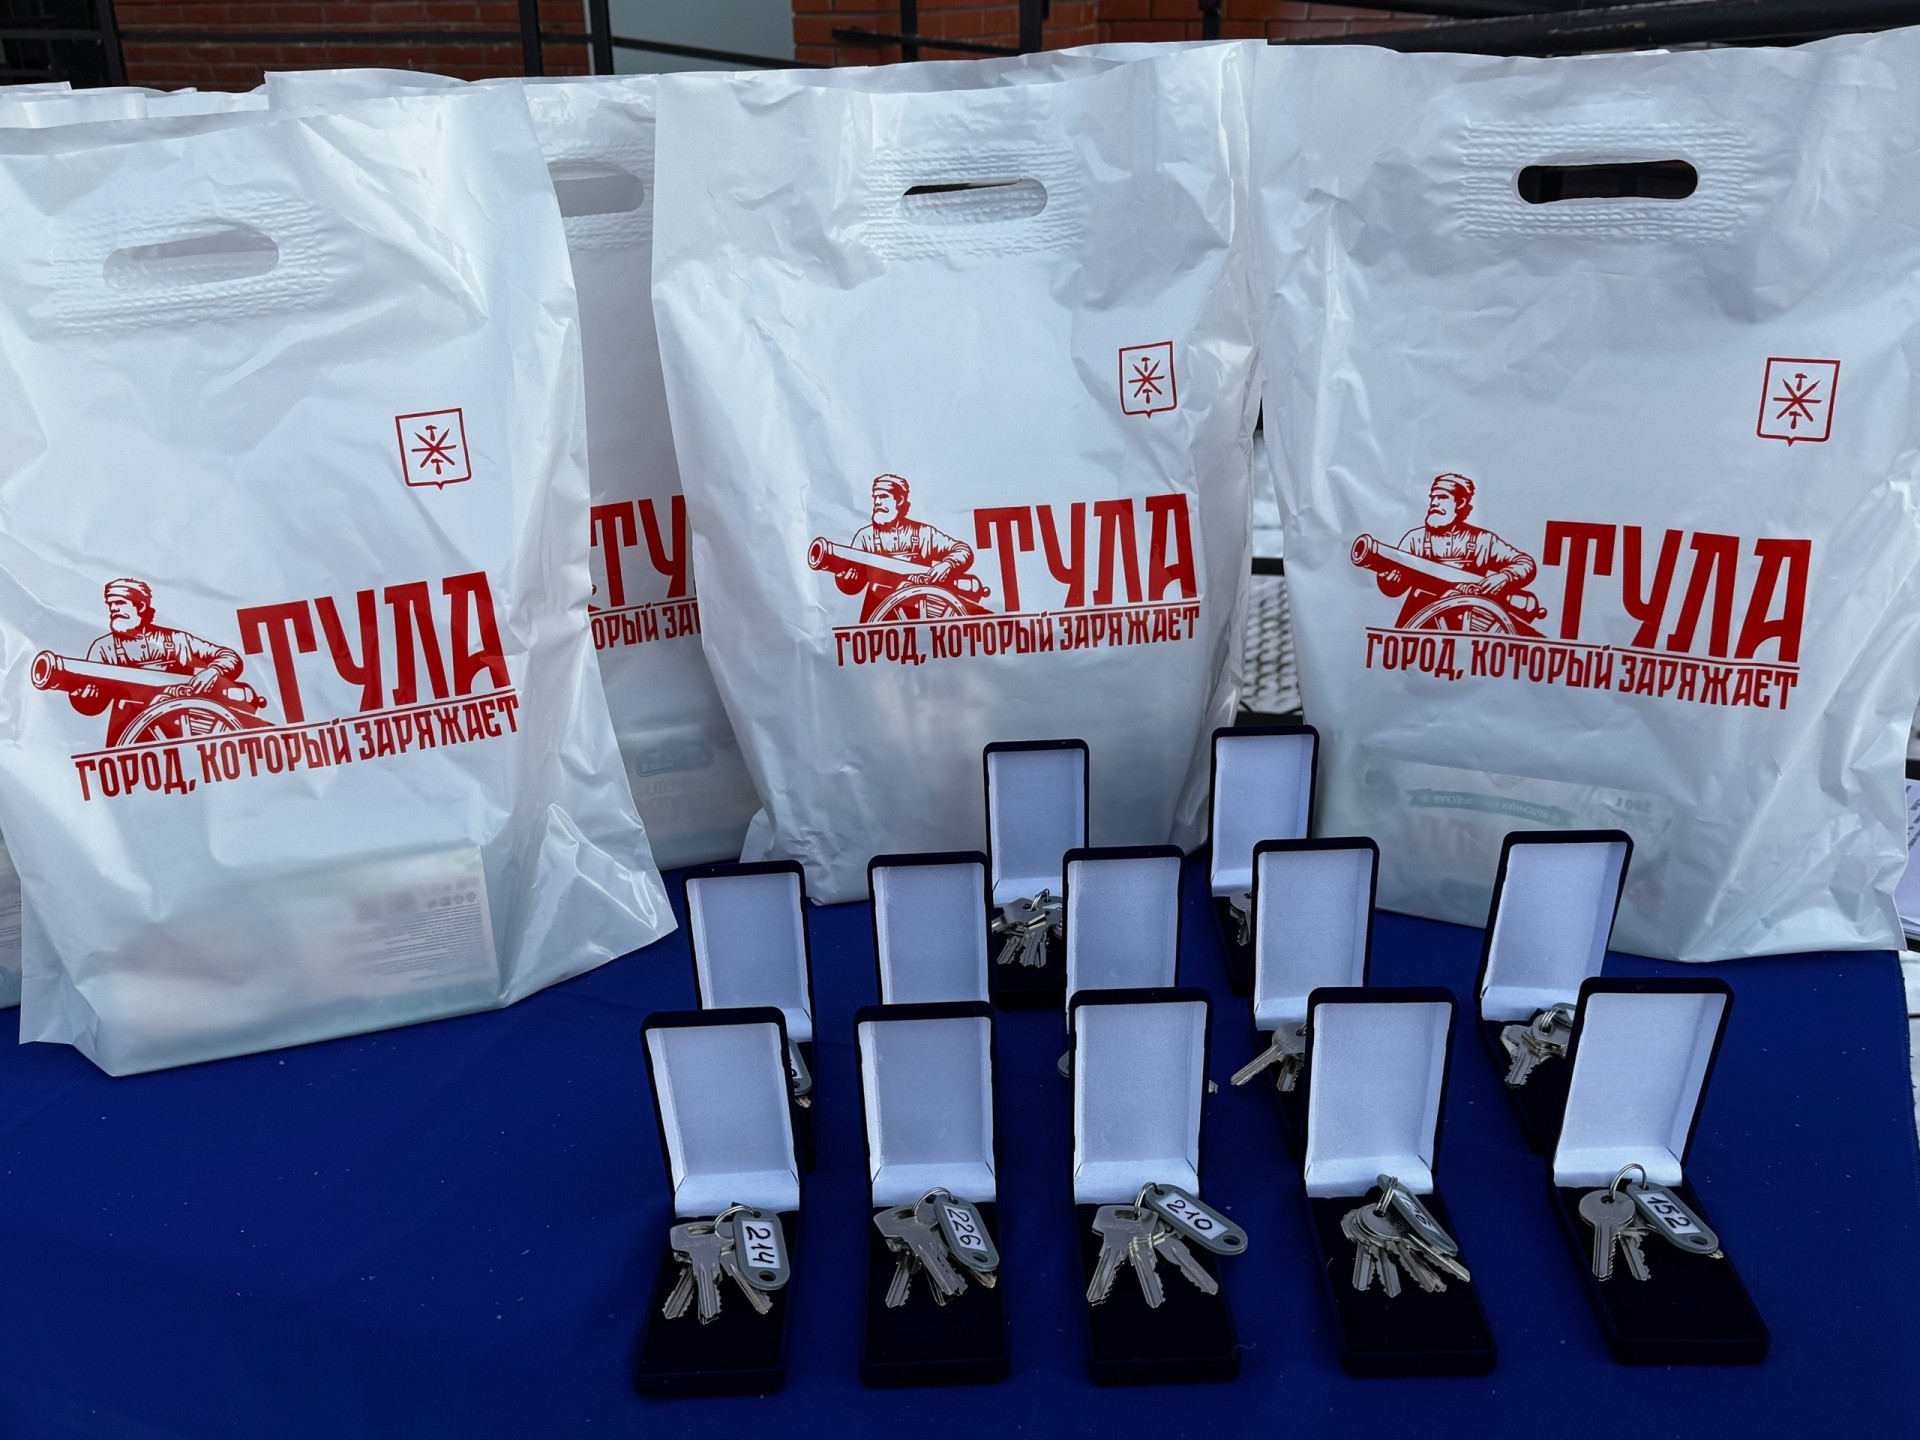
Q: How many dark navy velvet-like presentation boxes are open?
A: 12